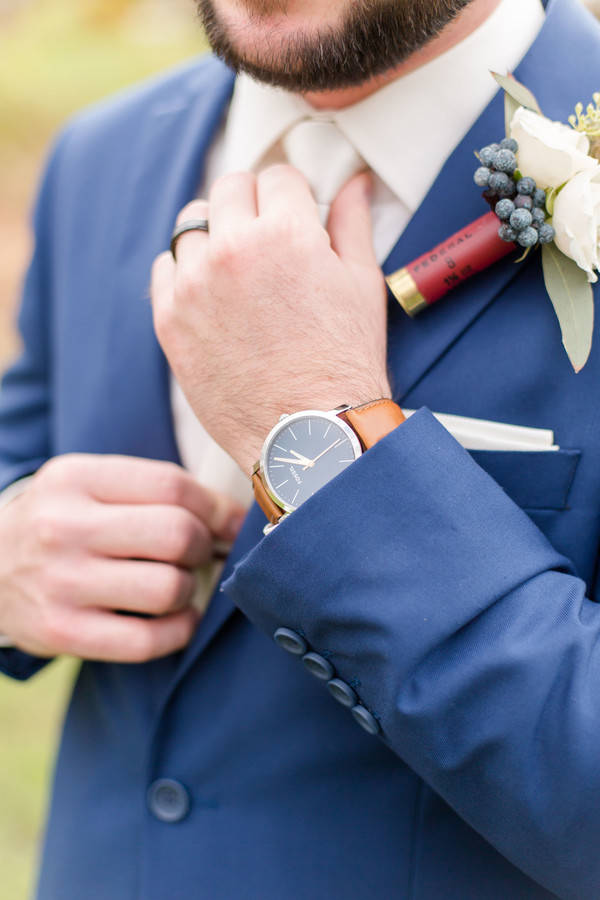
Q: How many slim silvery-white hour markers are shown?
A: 9